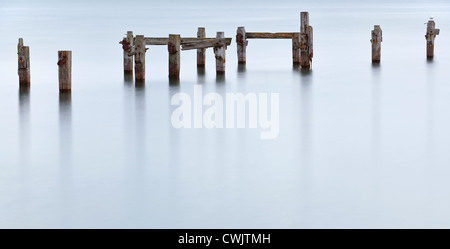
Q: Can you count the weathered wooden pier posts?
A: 12